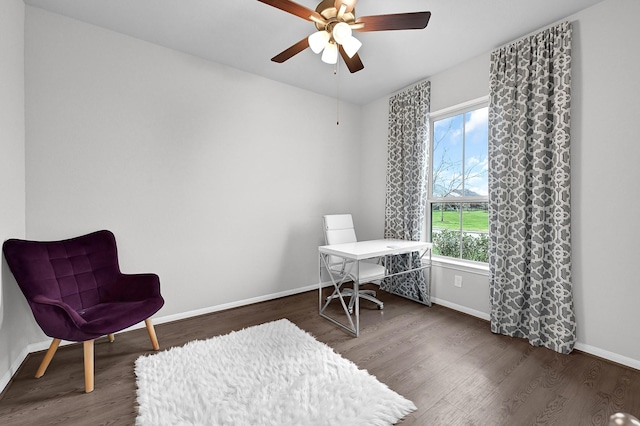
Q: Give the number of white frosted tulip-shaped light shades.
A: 4